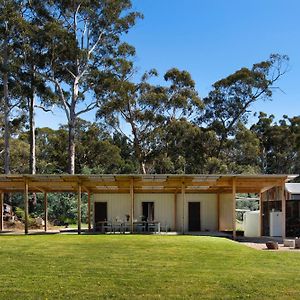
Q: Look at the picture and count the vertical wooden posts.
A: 12